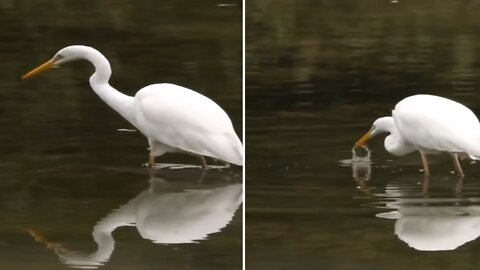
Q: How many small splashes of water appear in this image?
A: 1